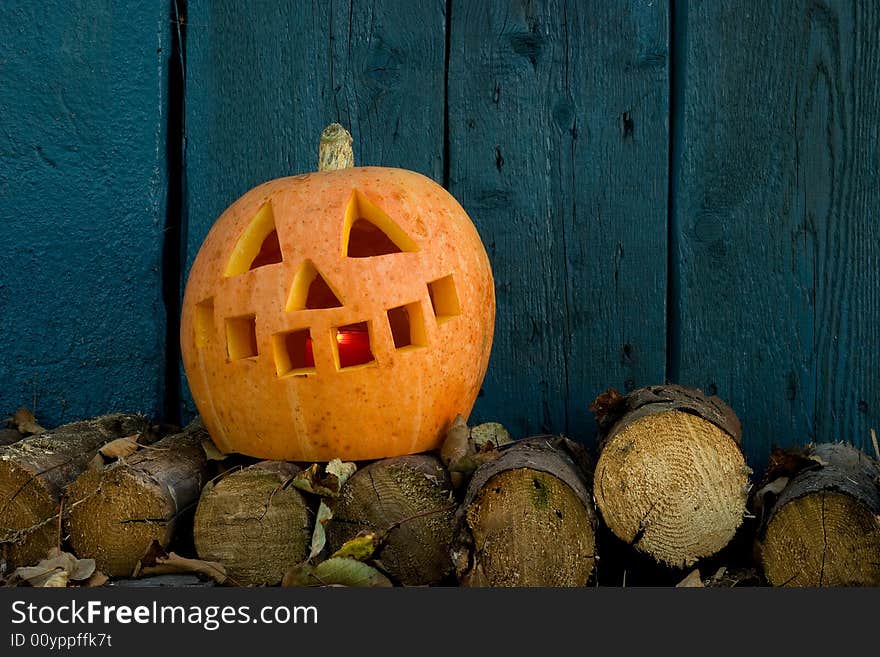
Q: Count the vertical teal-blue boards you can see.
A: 4